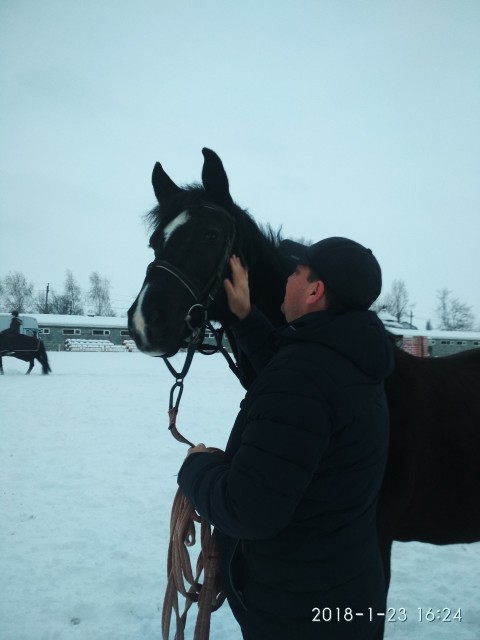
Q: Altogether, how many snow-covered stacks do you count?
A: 2